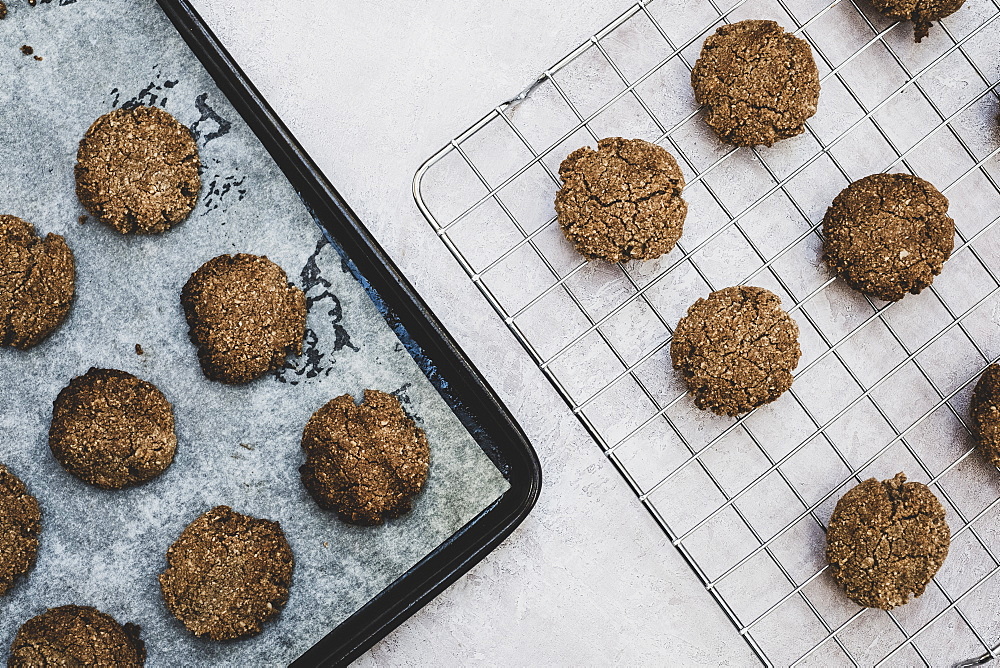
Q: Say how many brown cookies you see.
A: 15